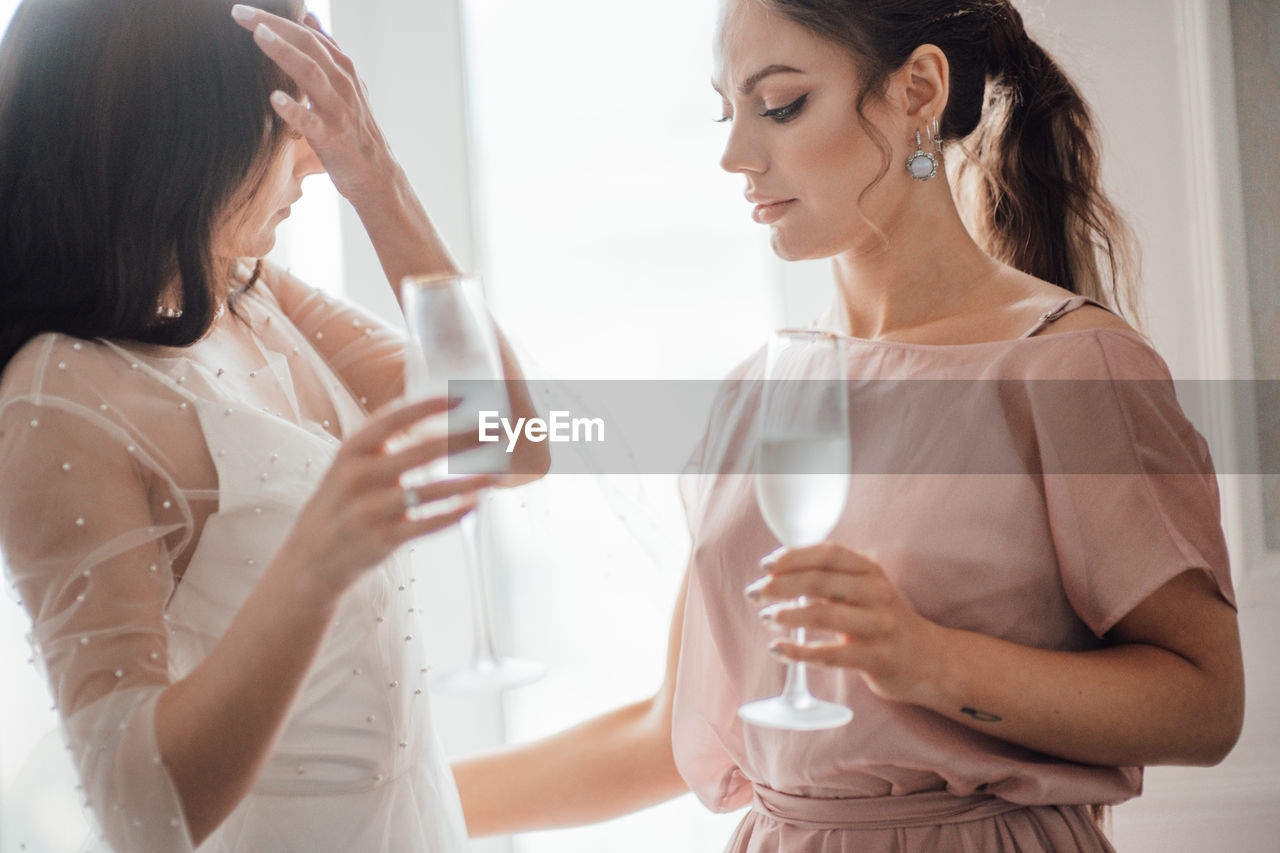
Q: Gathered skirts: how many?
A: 1